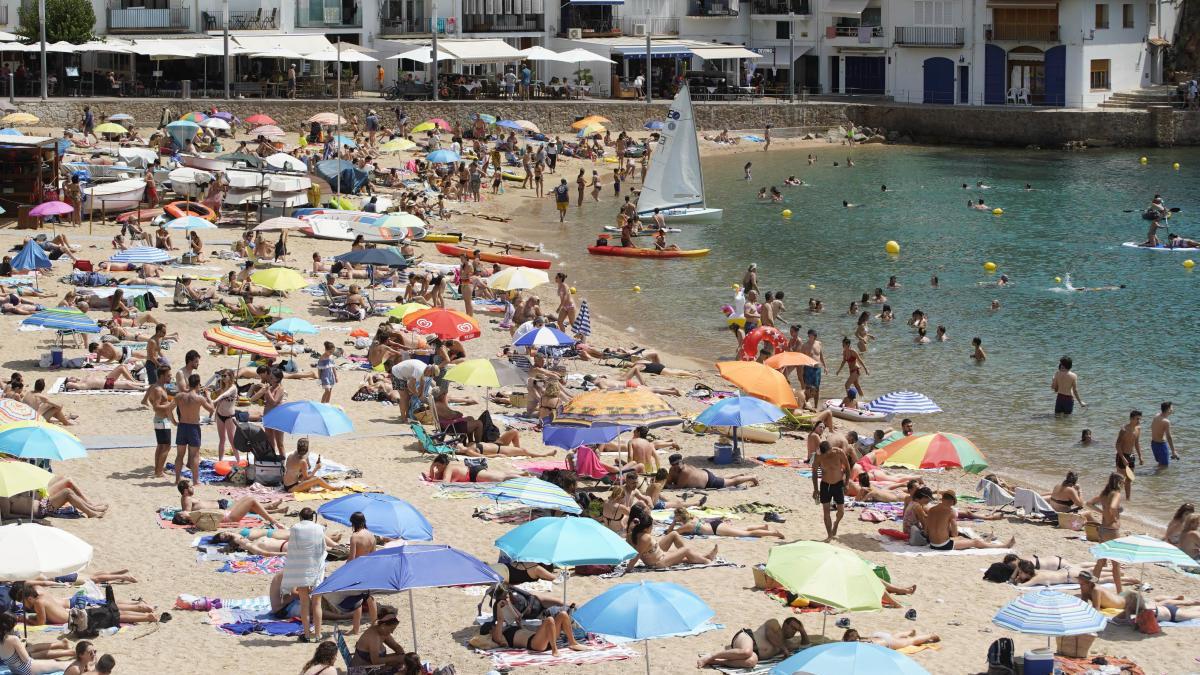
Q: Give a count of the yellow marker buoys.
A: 12